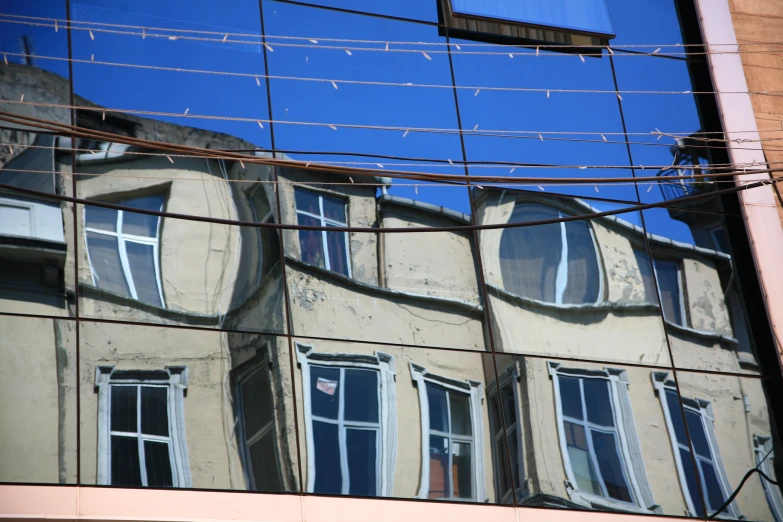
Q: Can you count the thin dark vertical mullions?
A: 4